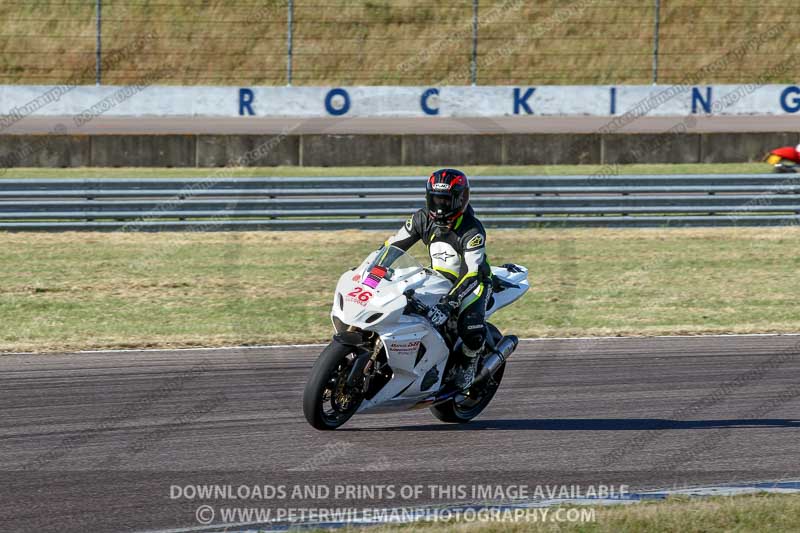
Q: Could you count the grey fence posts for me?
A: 4